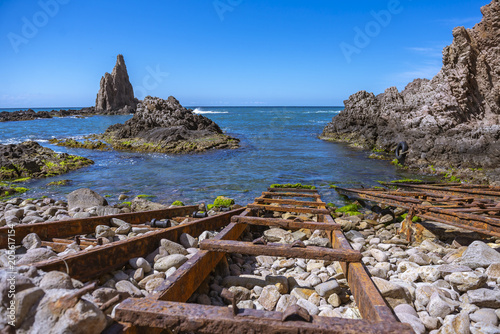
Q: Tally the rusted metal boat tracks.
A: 3